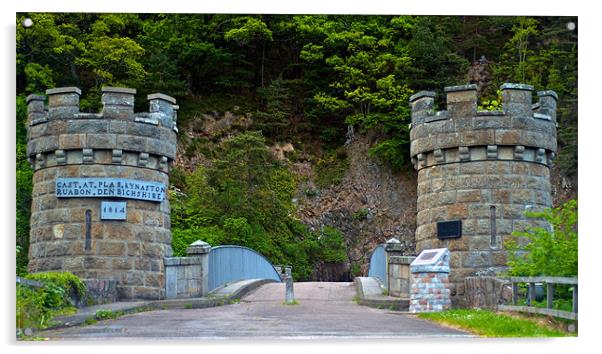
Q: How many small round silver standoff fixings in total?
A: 4